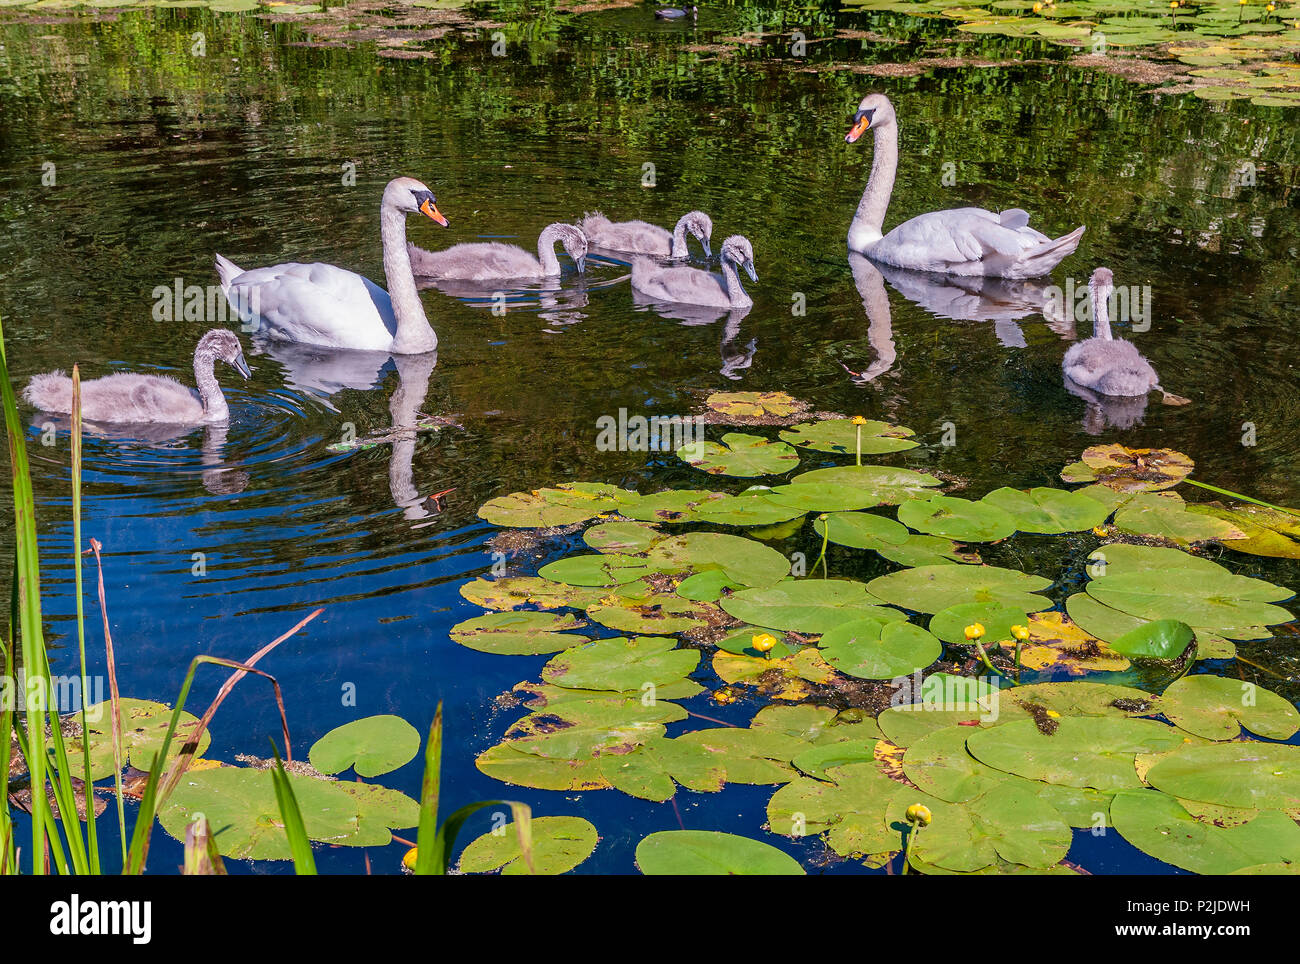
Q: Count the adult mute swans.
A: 2